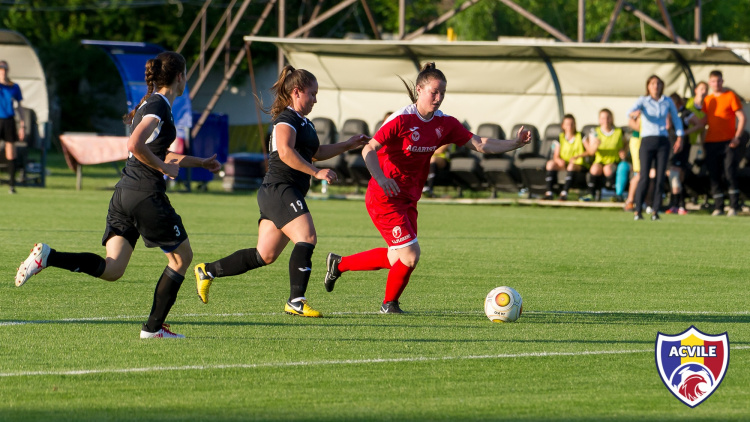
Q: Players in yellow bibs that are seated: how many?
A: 2